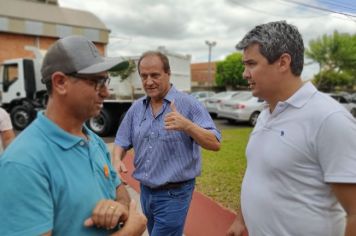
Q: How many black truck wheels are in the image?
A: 2